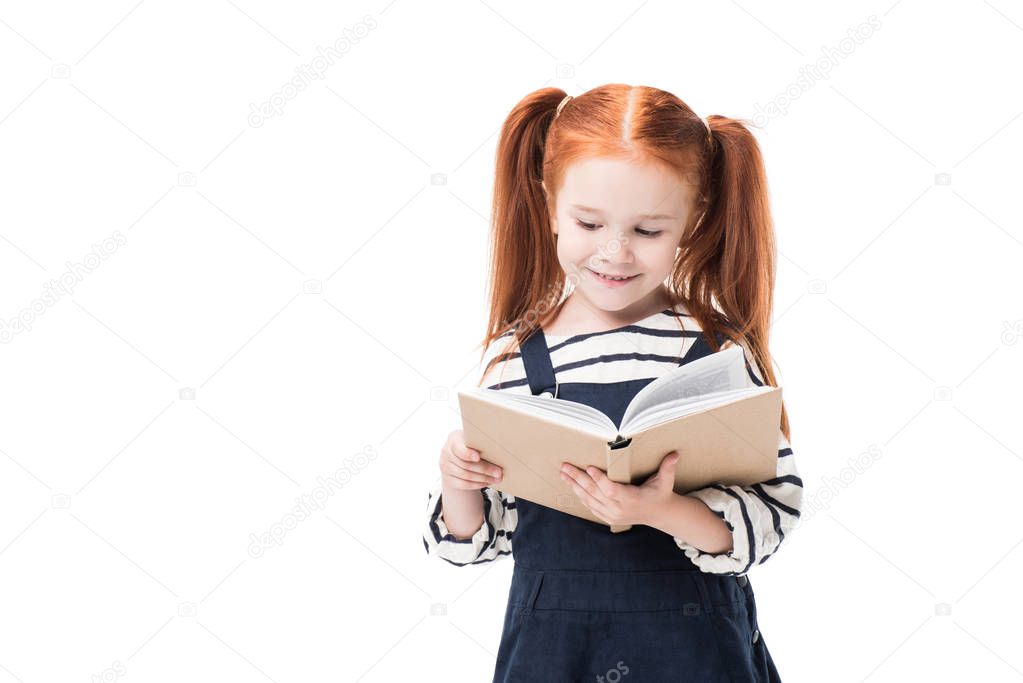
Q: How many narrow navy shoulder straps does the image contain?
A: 2